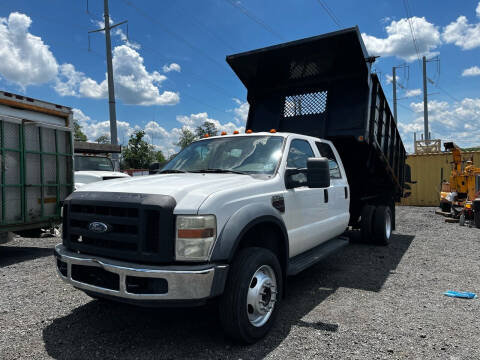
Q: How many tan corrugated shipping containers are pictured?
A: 1